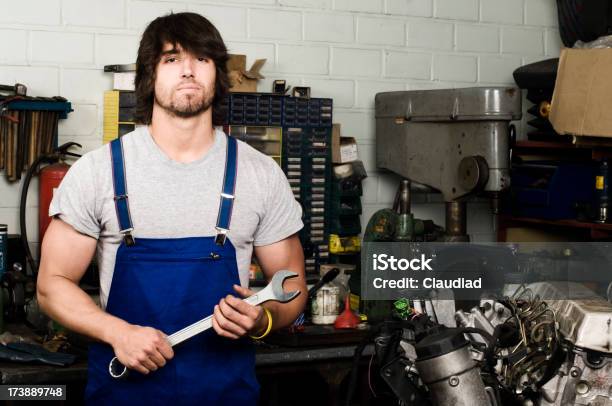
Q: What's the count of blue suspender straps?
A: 2